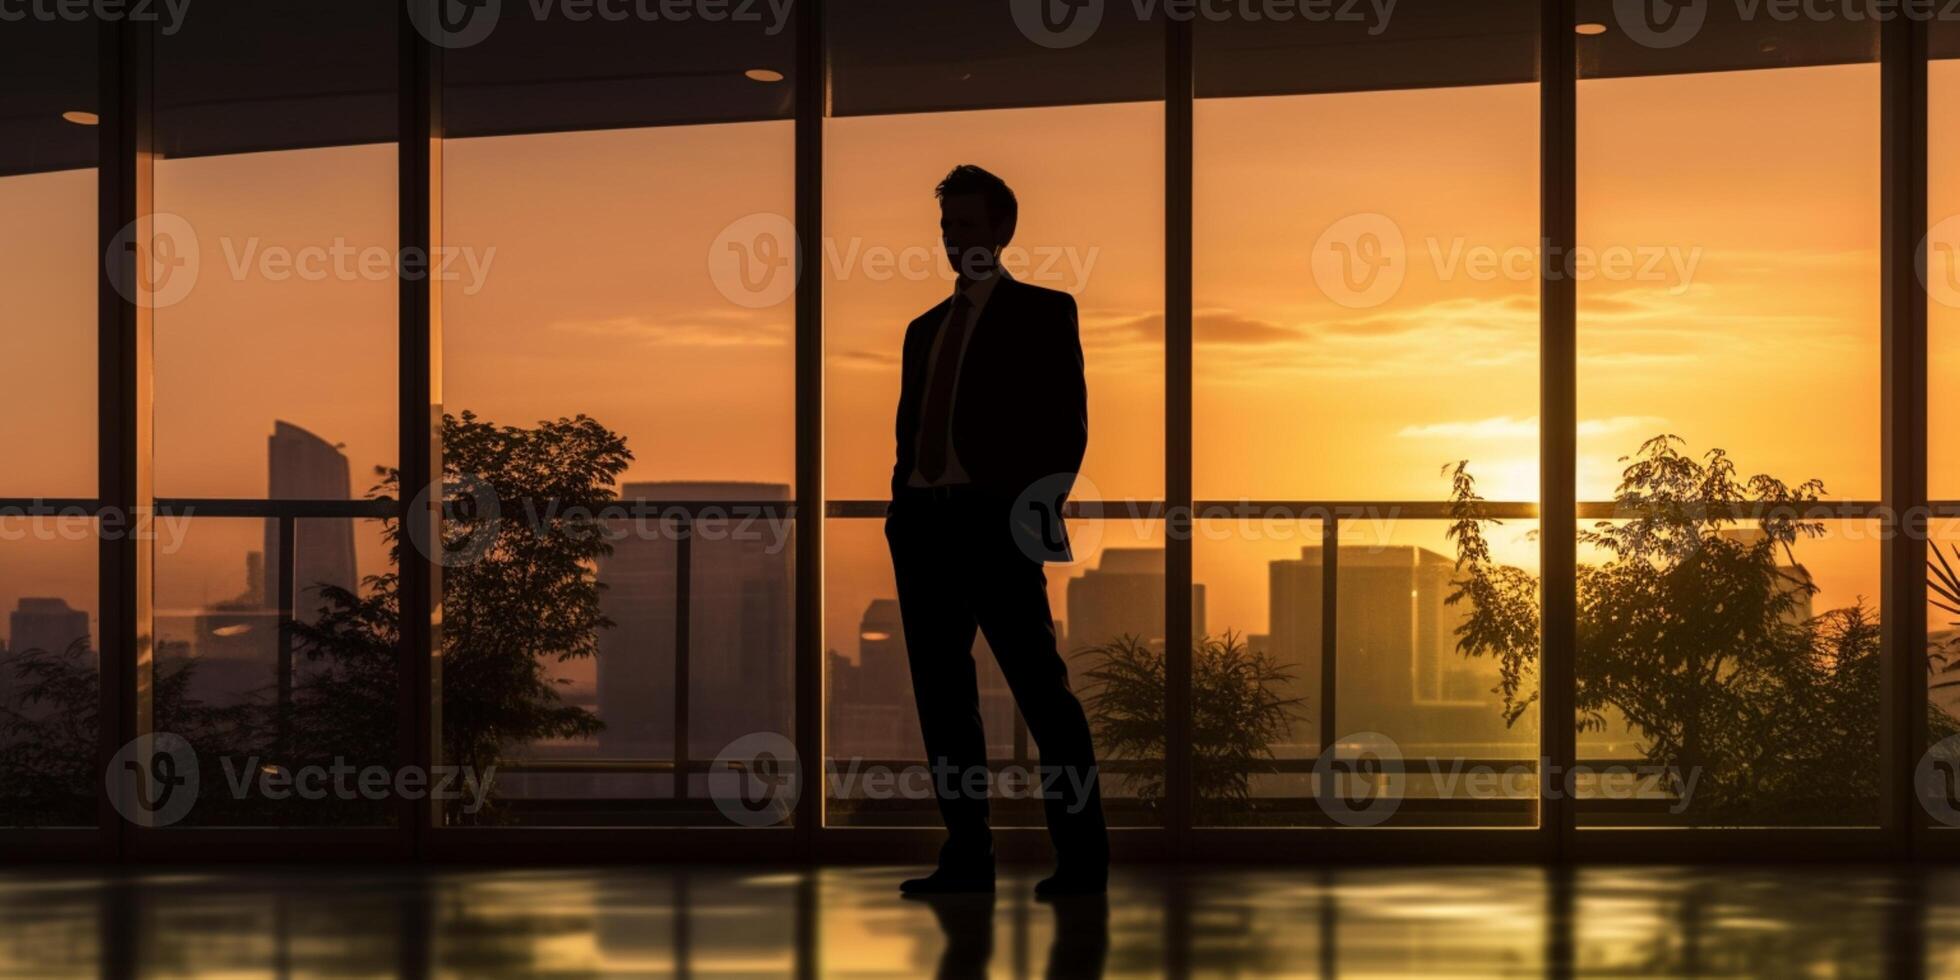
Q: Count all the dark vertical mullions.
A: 6